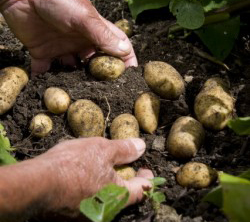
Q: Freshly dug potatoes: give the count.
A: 13